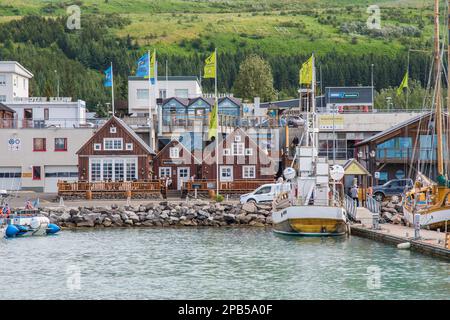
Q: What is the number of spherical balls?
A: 2